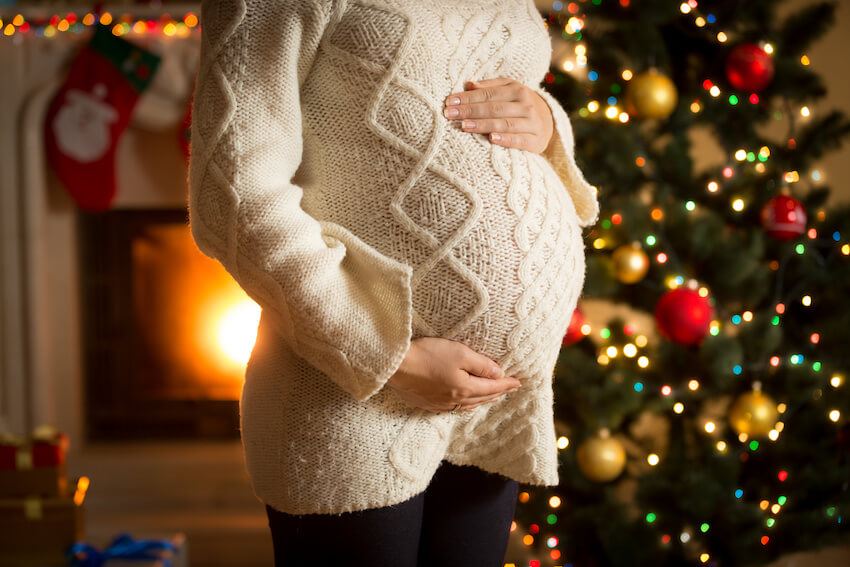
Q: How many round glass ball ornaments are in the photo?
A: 8